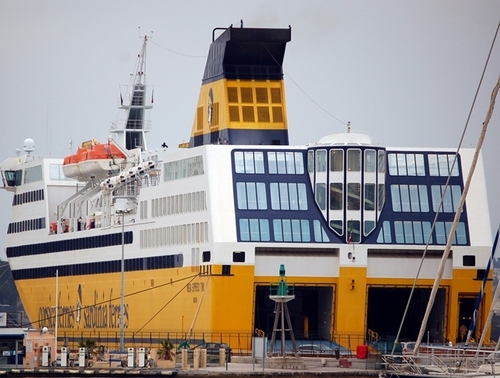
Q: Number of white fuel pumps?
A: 5